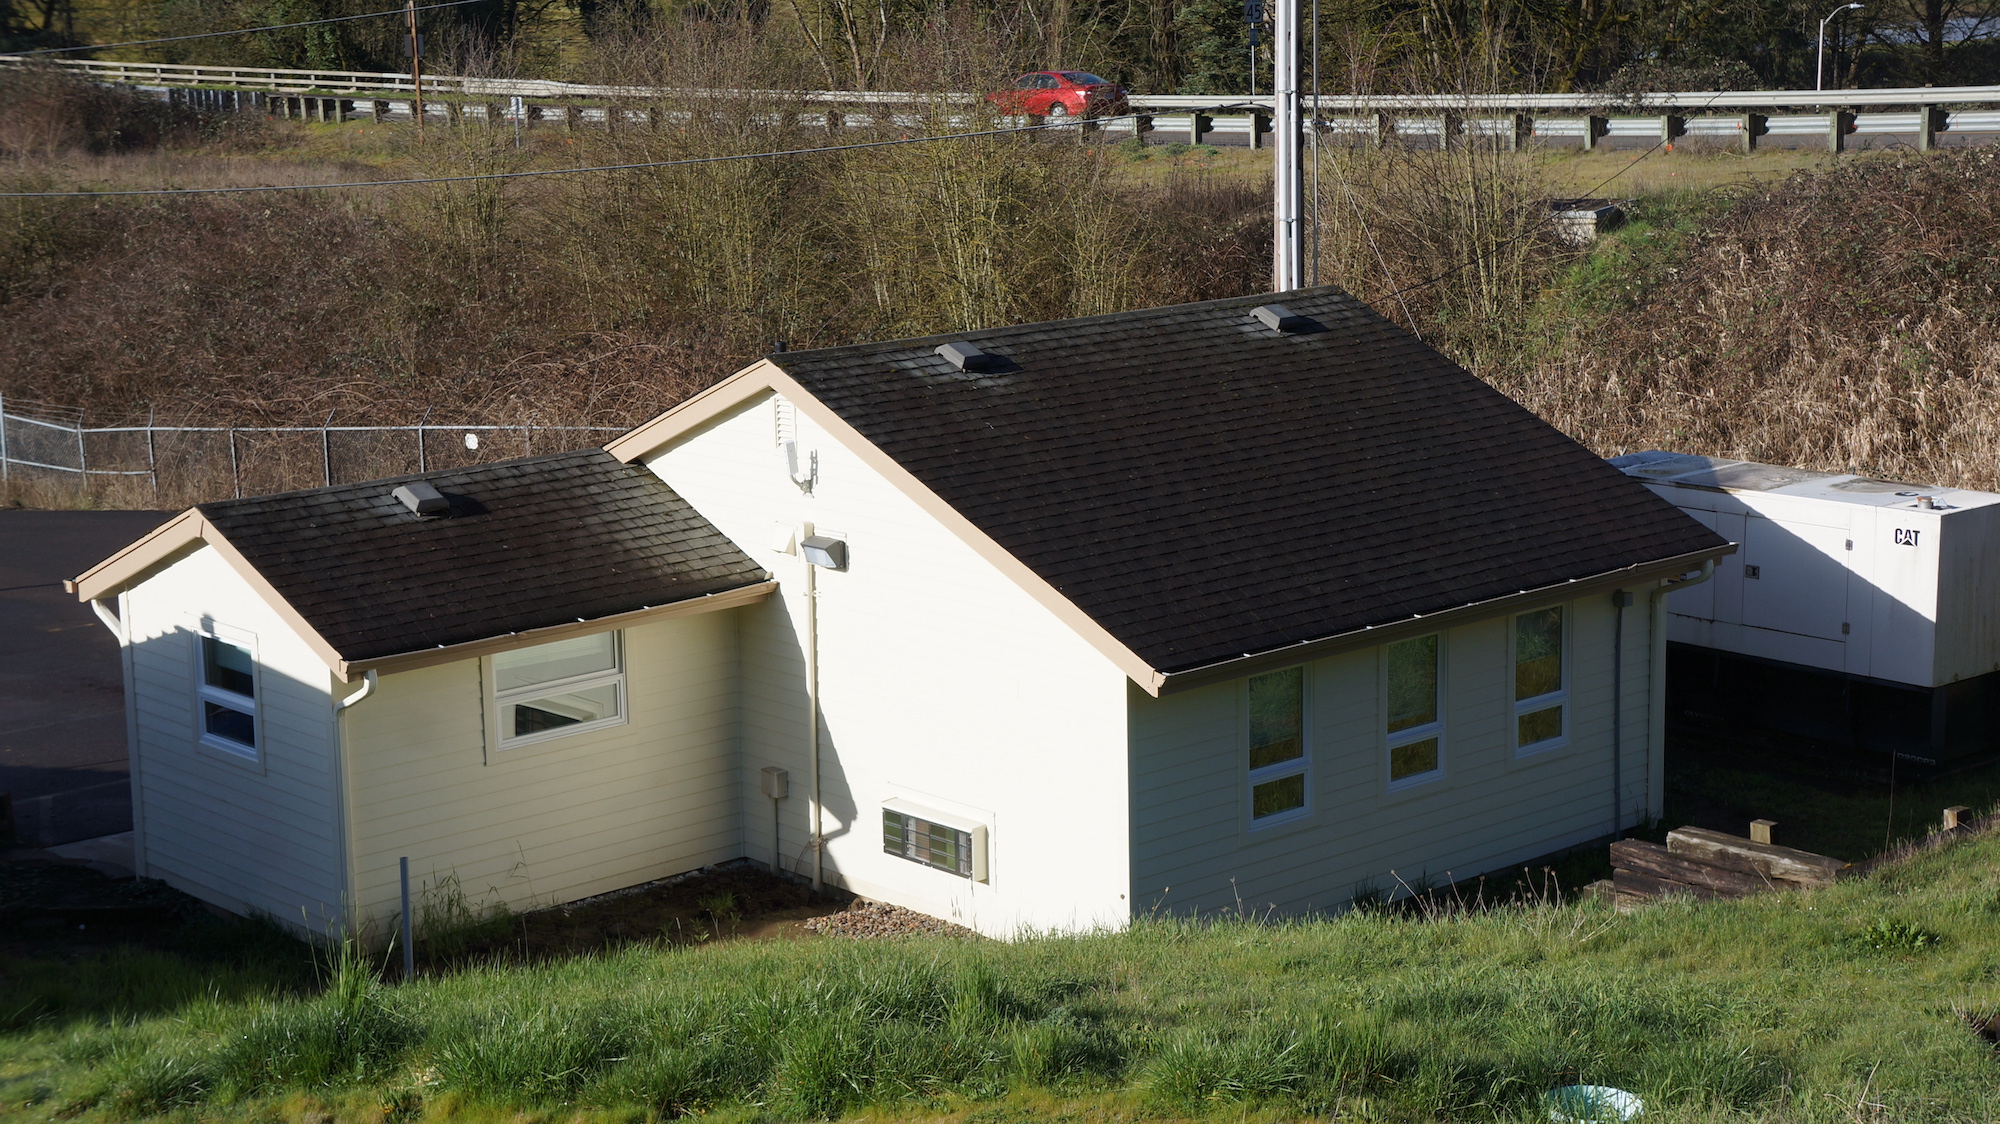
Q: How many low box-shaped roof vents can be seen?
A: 3